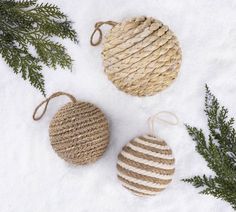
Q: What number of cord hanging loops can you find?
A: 3